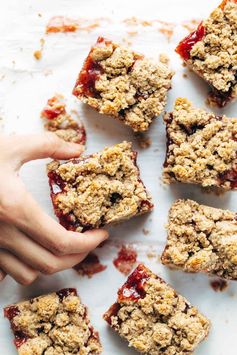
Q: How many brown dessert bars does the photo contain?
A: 7